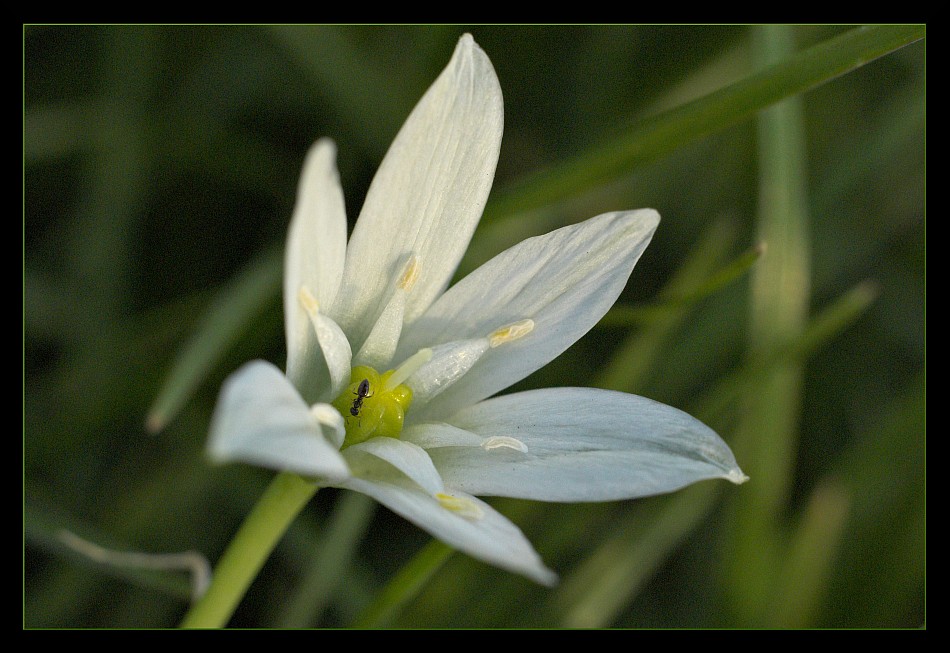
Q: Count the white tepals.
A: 6